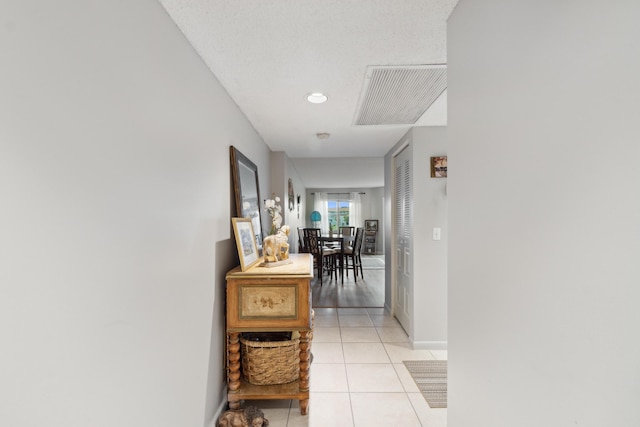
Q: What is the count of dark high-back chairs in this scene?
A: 4